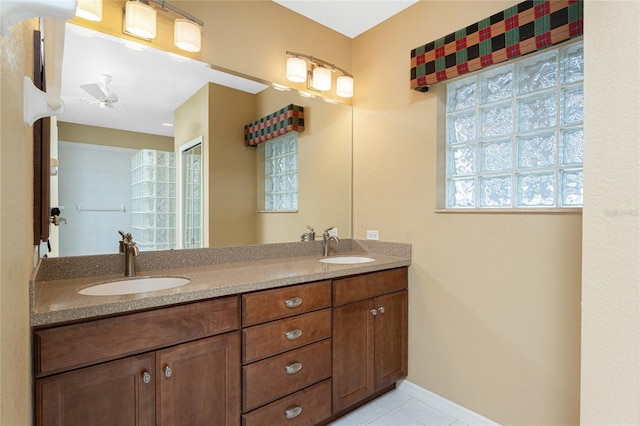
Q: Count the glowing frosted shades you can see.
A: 6